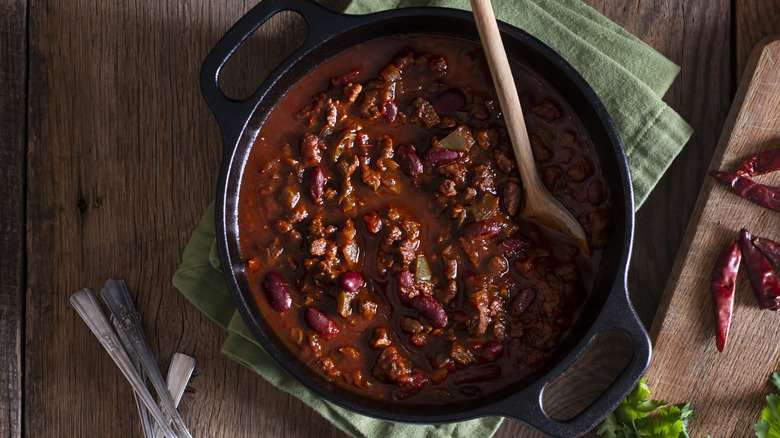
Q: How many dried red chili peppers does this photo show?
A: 5